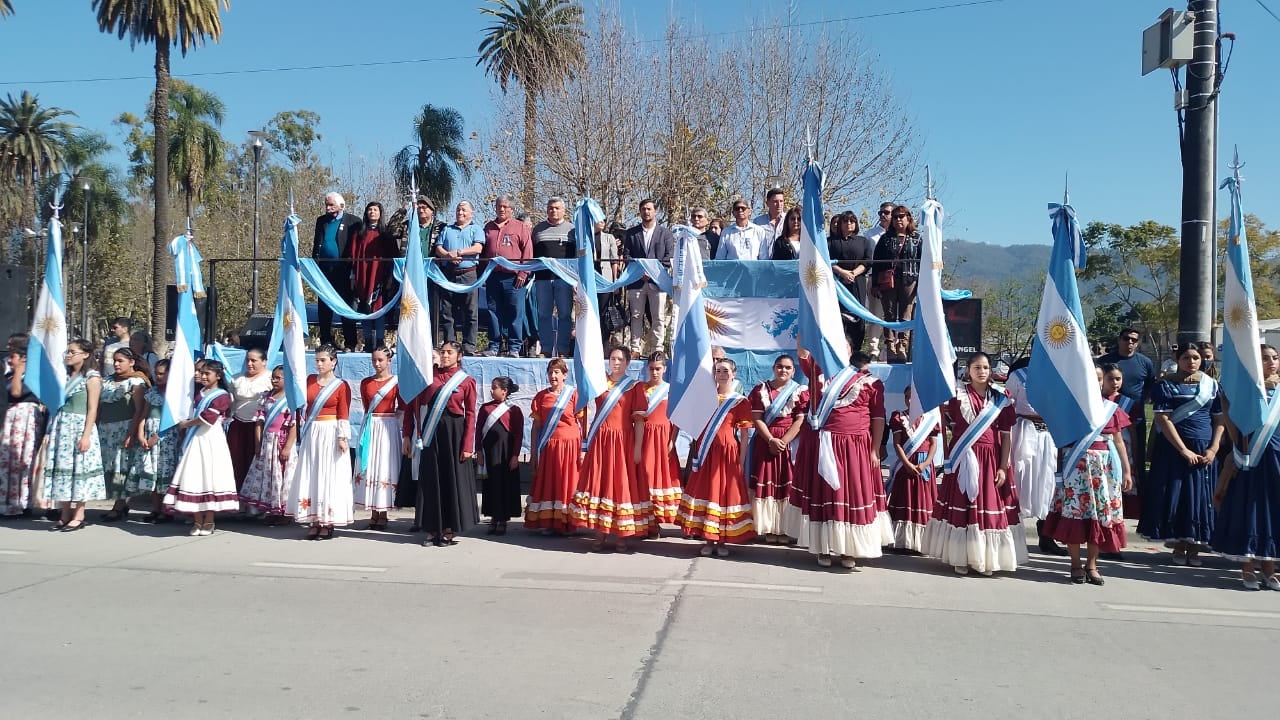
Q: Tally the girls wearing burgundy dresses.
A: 4